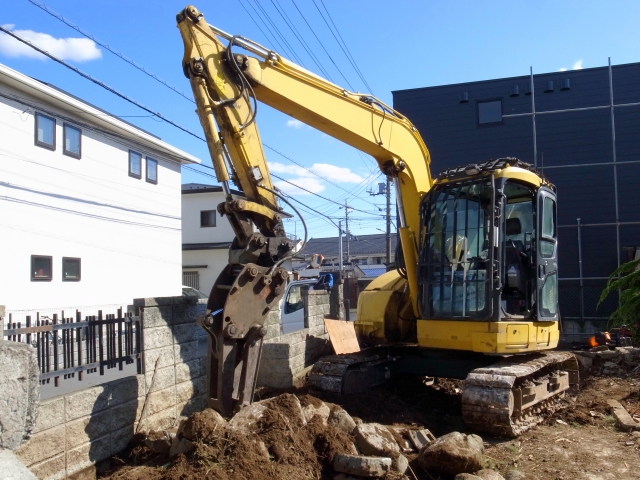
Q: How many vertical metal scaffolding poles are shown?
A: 3